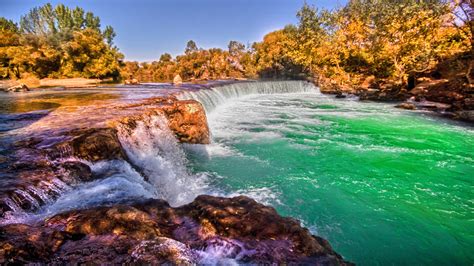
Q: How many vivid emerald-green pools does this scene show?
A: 1